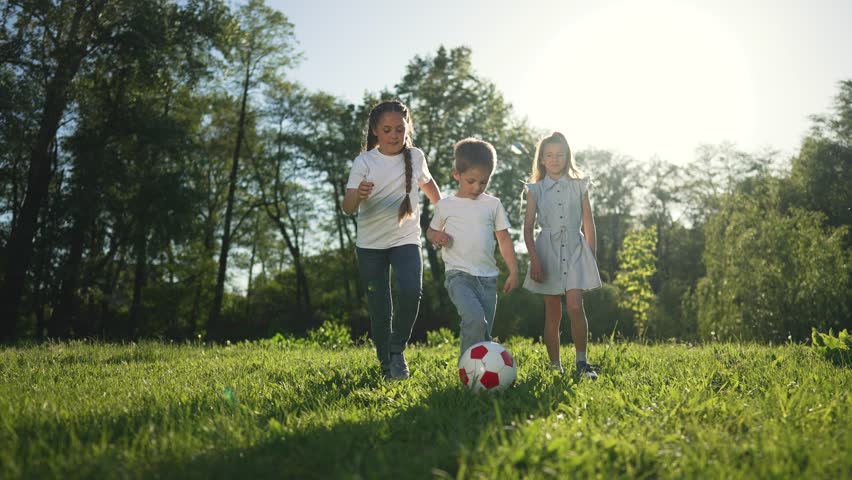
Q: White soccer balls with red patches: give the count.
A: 1